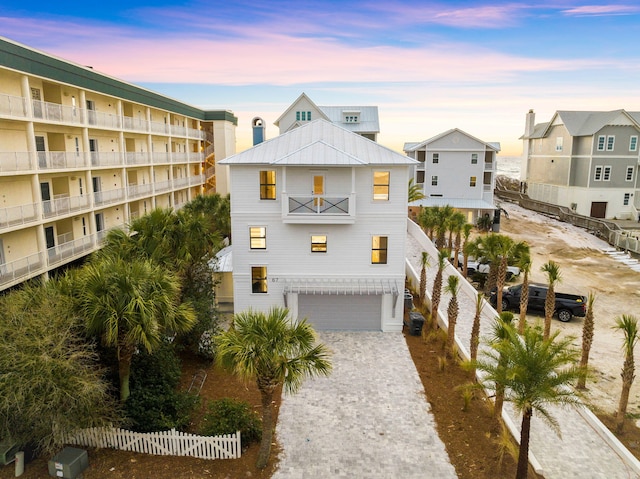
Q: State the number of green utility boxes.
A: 2